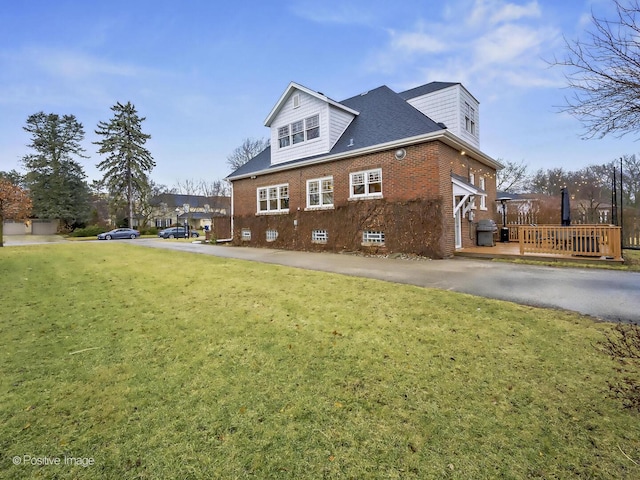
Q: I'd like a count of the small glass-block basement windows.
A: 4